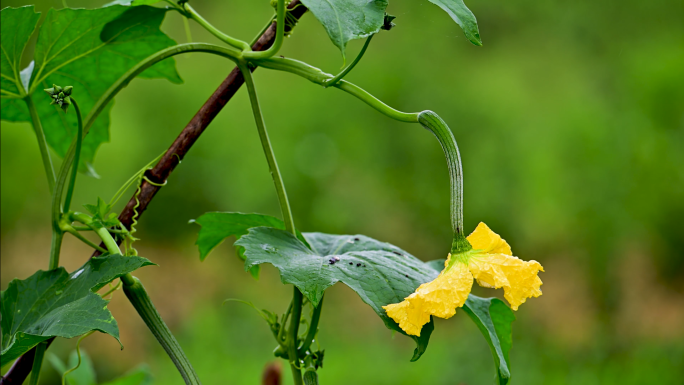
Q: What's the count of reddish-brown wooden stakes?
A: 1